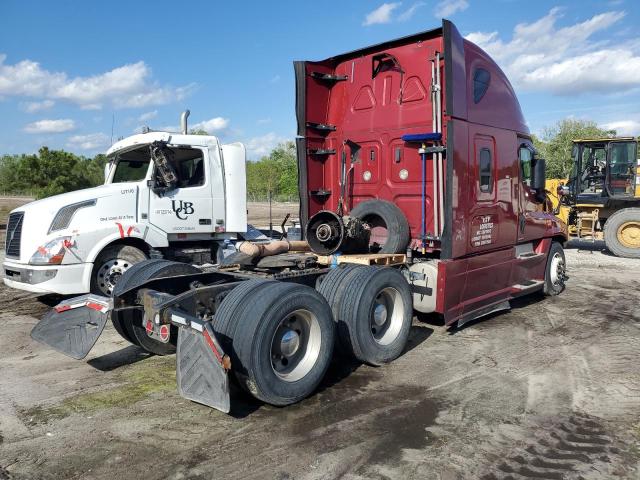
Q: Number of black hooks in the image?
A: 4